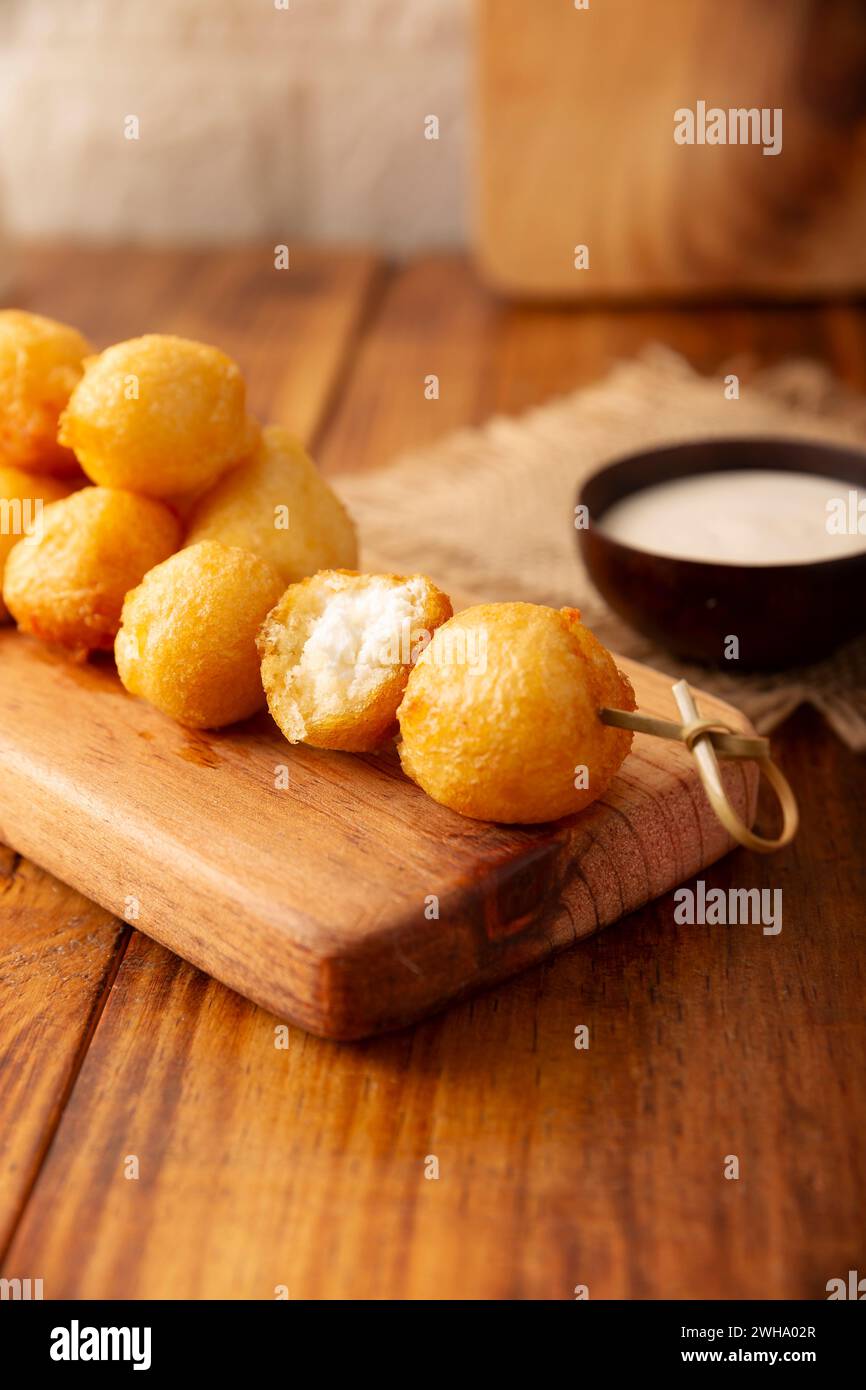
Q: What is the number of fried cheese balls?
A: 8